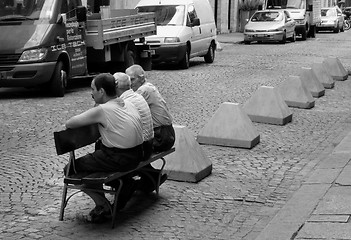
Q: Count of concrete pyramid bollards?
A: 7